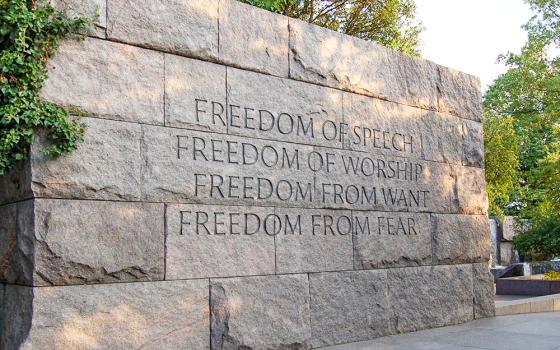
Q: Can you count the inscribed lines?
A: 4